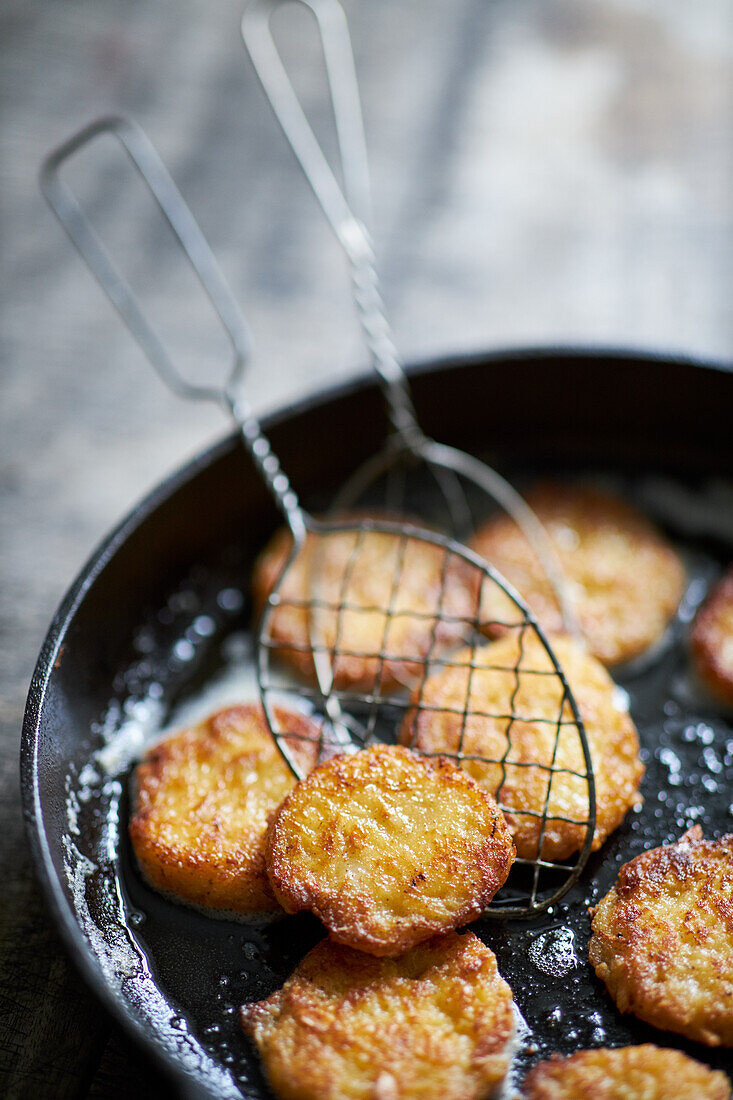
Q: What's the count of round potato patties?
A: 9